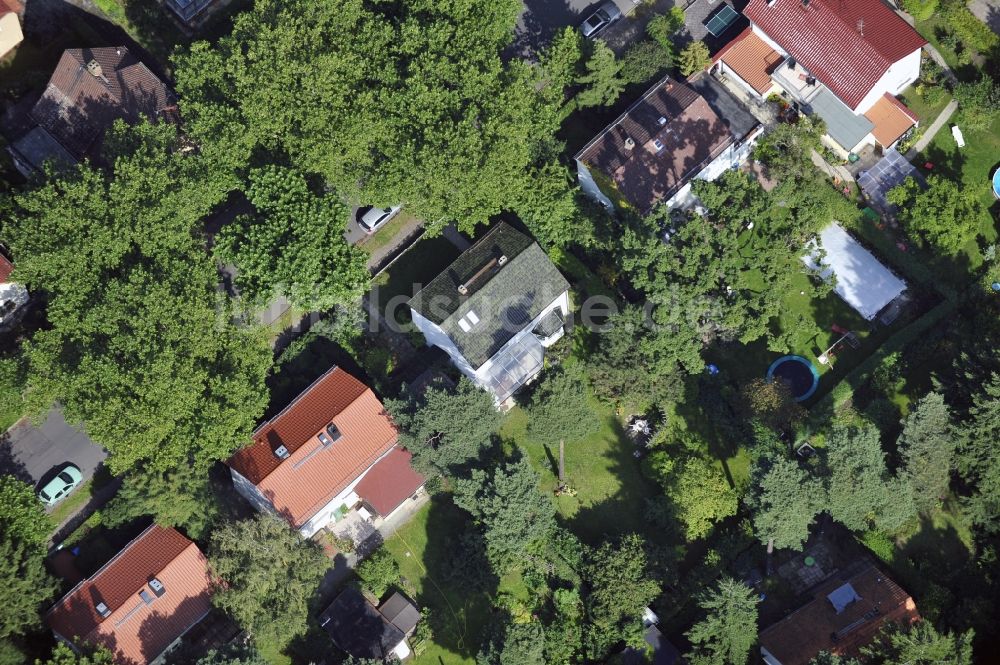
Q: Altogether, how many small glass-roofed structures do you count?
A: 2